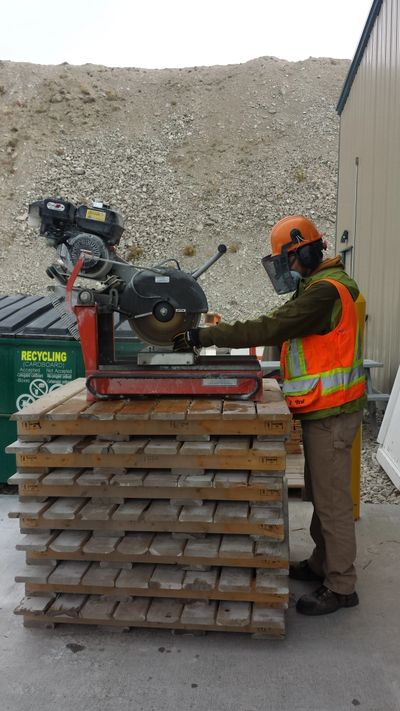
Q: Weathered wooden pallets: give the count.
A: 7